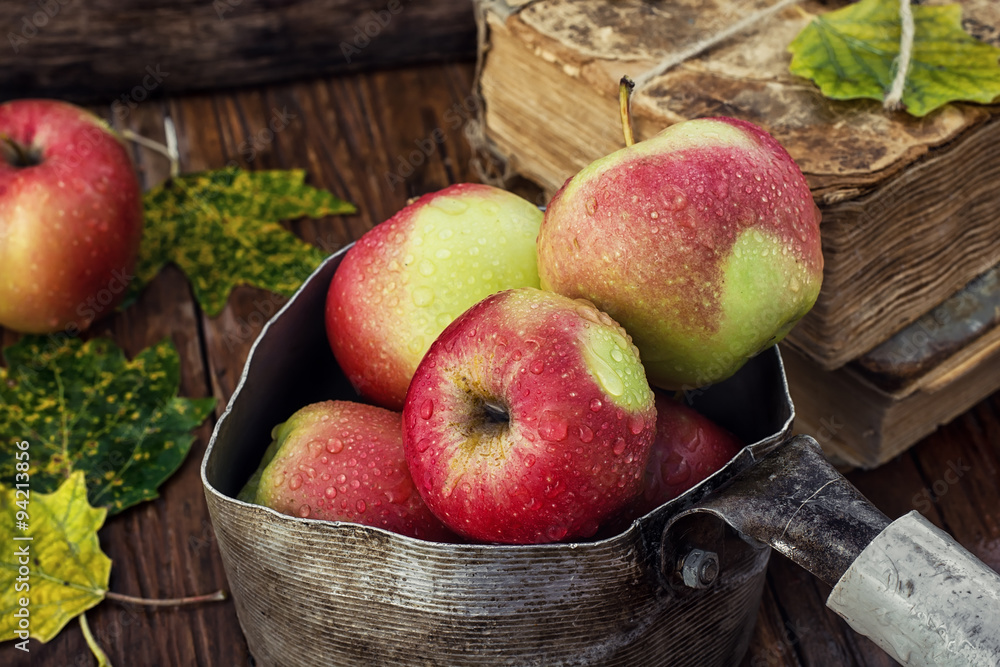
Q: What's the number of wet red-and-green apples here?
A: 6